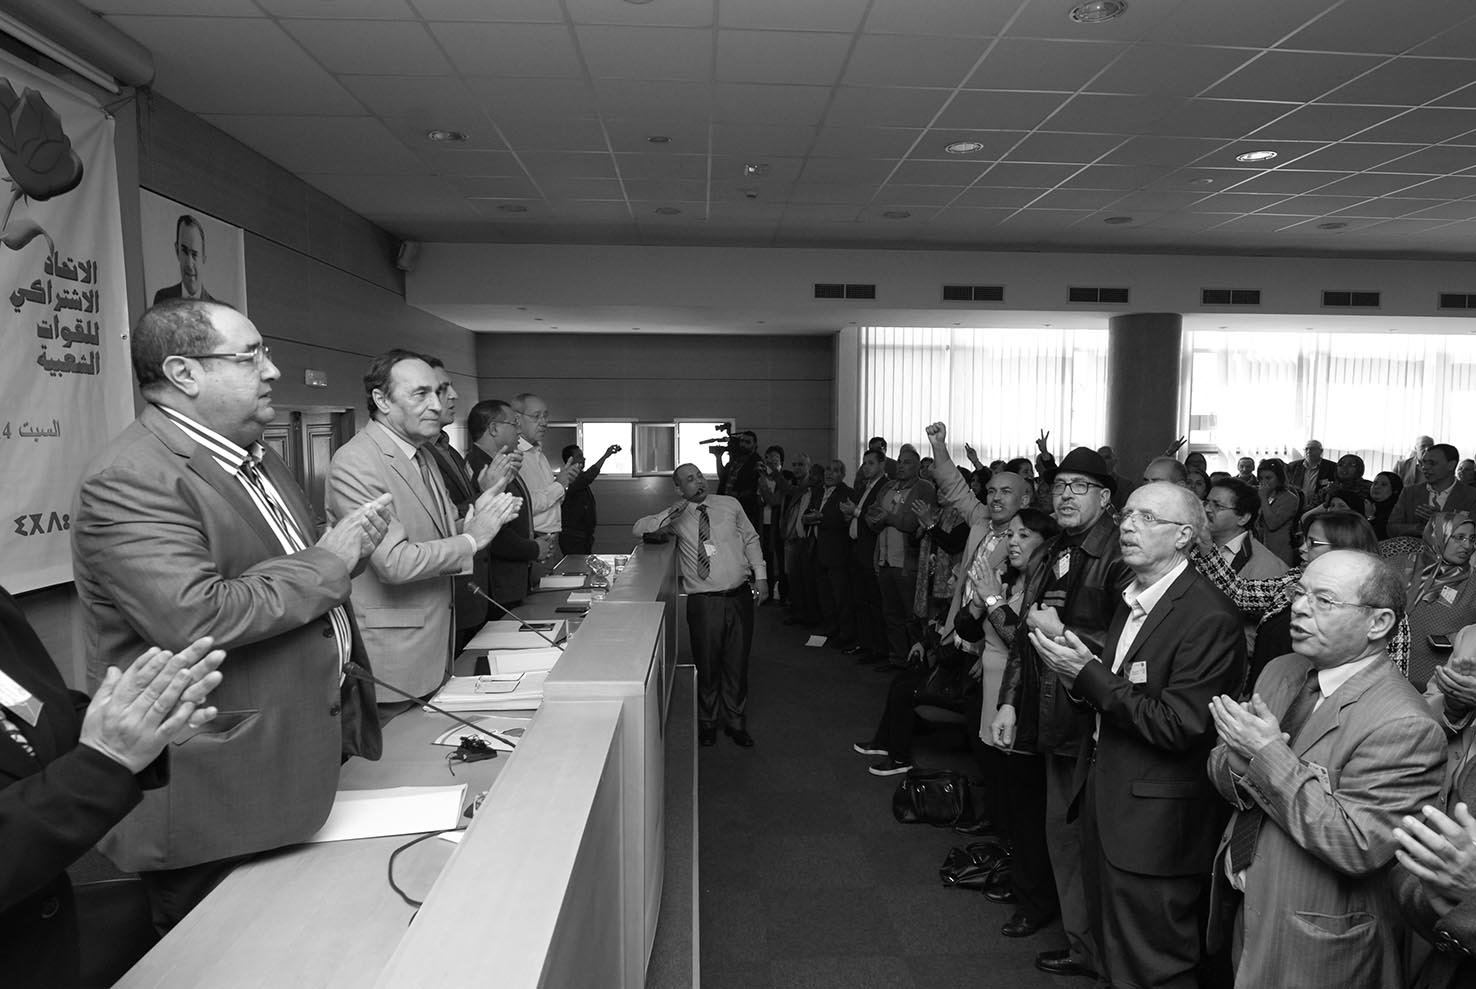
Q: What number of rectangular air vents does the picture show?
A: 6